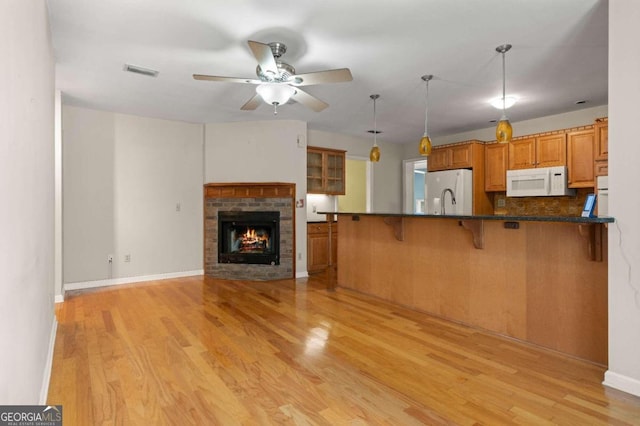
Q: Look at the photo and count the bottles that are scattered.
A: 0